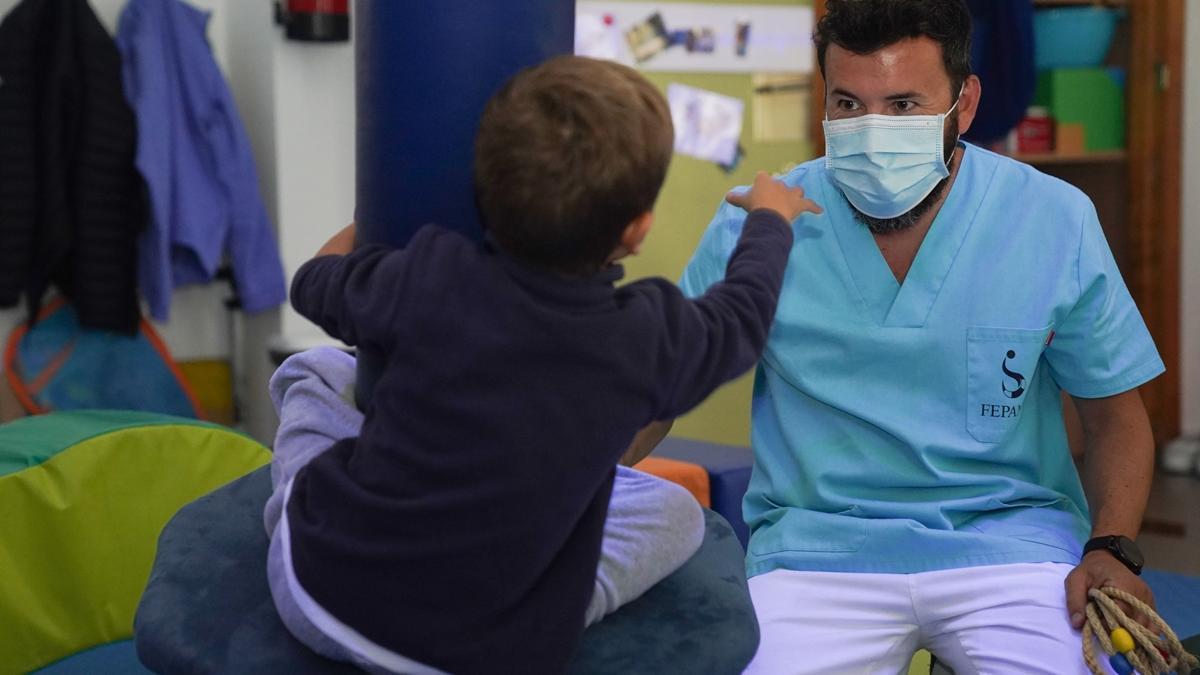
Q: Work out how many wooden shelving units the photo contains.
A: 1